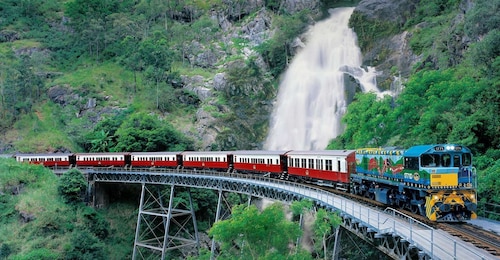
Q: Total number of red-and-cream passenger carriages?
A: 6